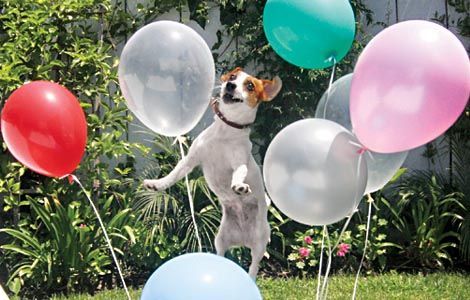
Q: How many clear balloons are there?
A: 3